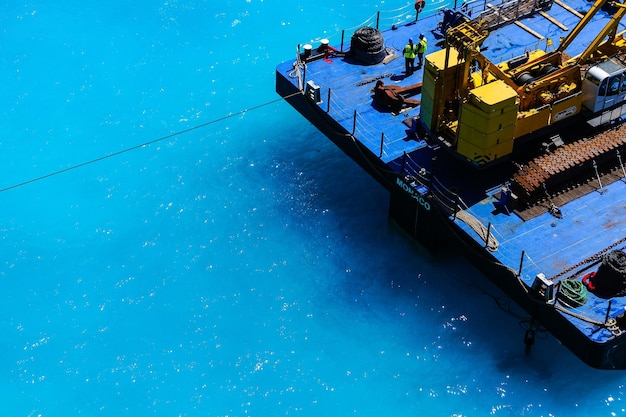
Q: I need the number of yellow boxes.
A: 2